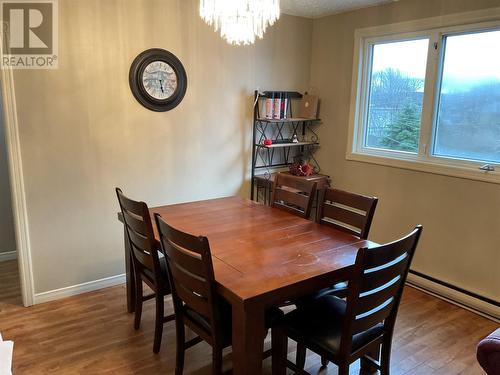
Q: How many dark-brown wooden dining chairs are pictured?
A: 5